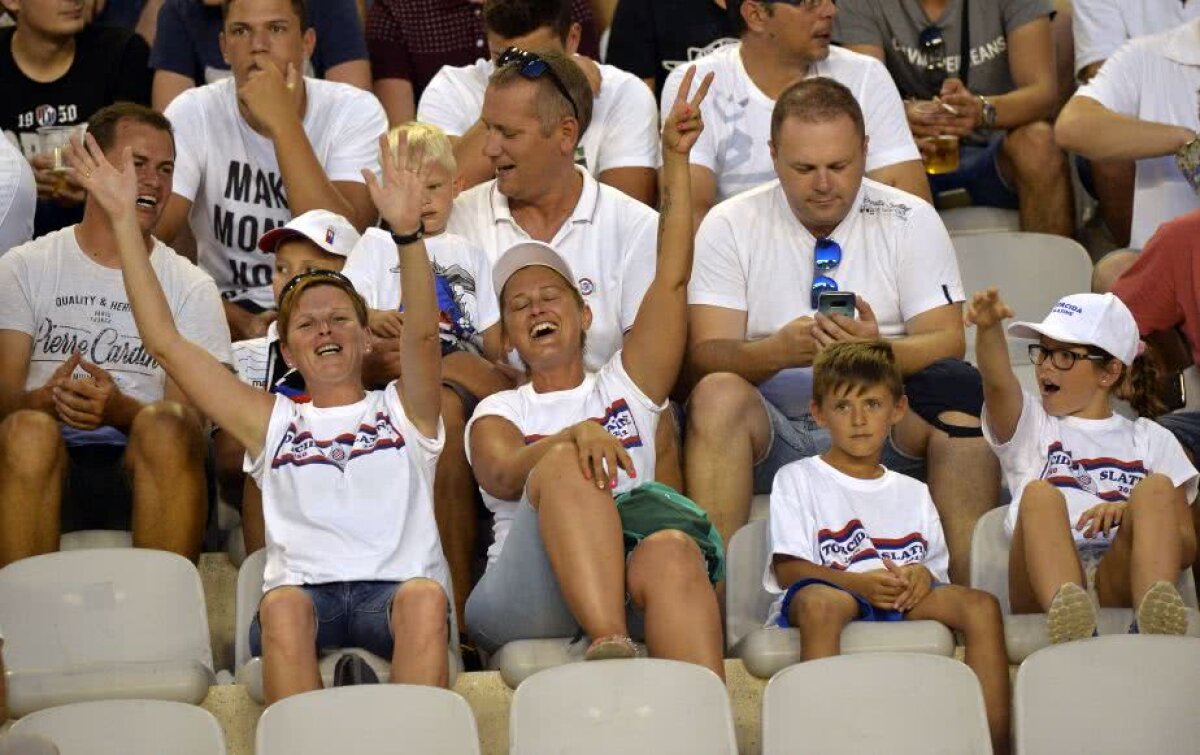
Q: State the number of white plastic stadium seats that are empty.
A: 7